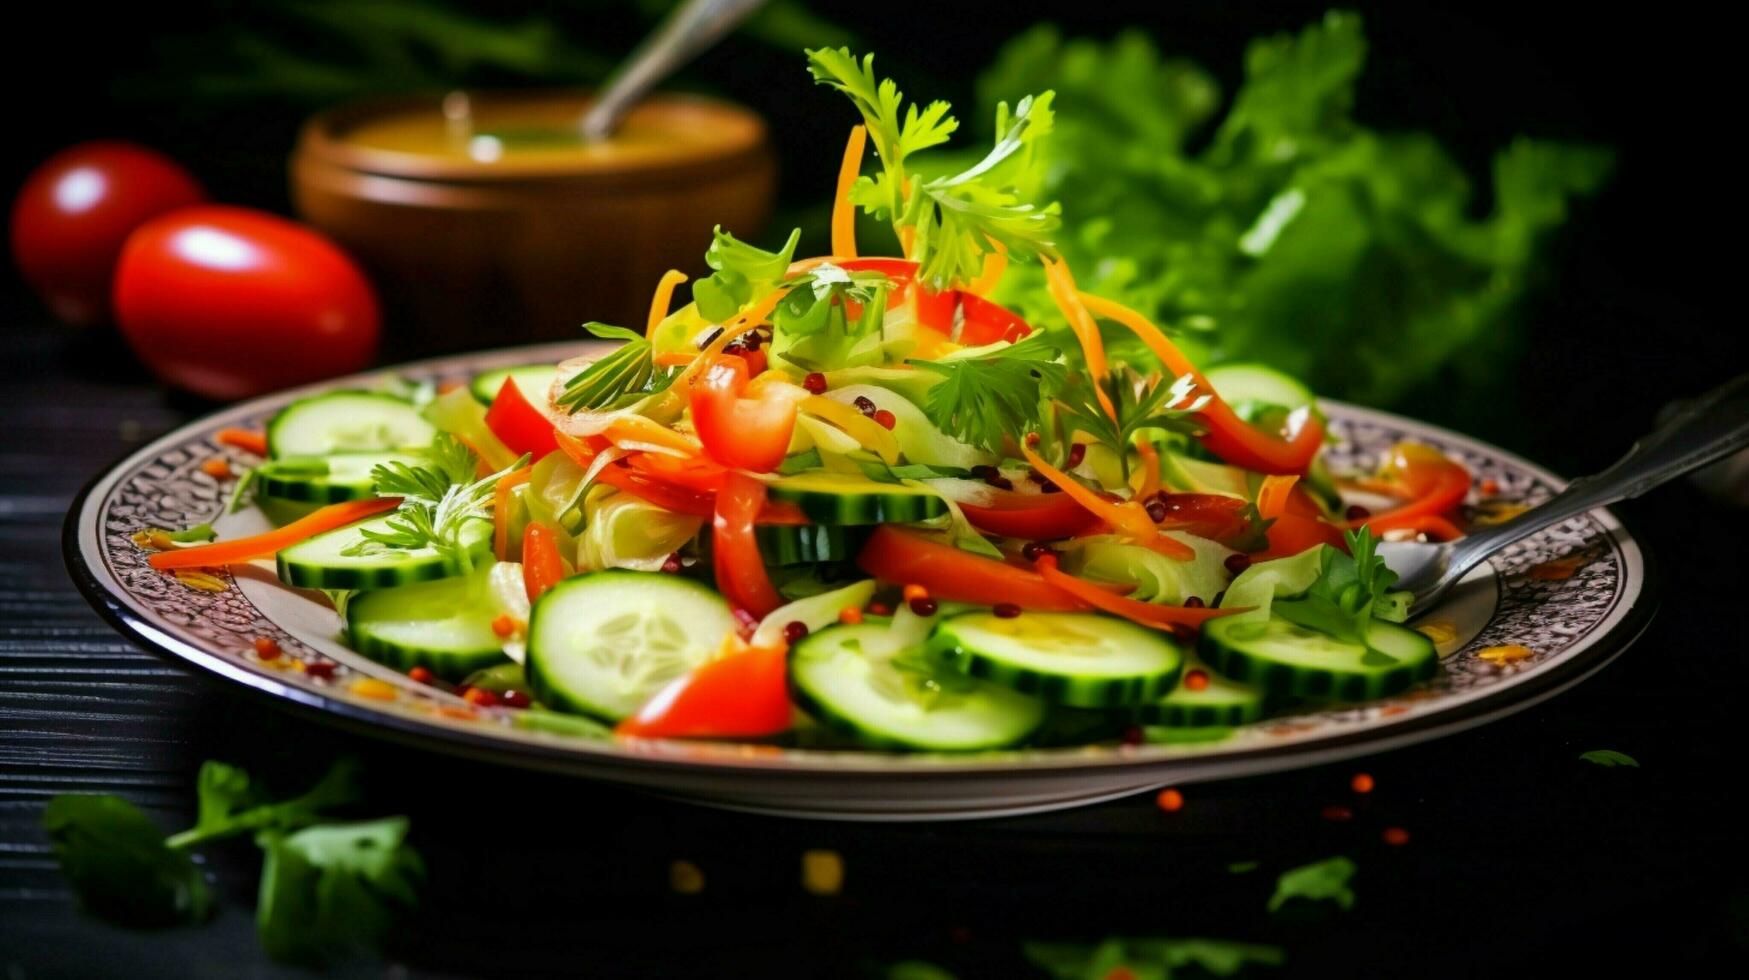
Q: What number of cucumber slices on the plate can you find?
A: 13